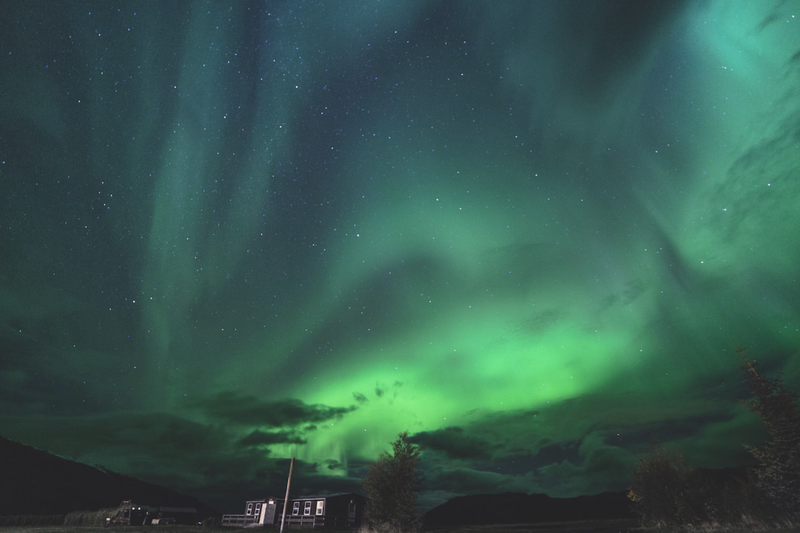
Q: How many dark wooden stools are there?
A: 0